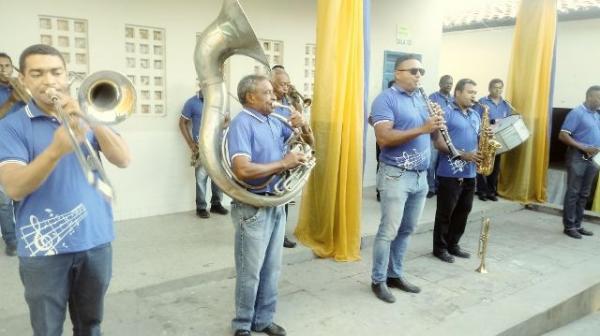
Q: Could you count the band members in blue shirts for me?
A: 10